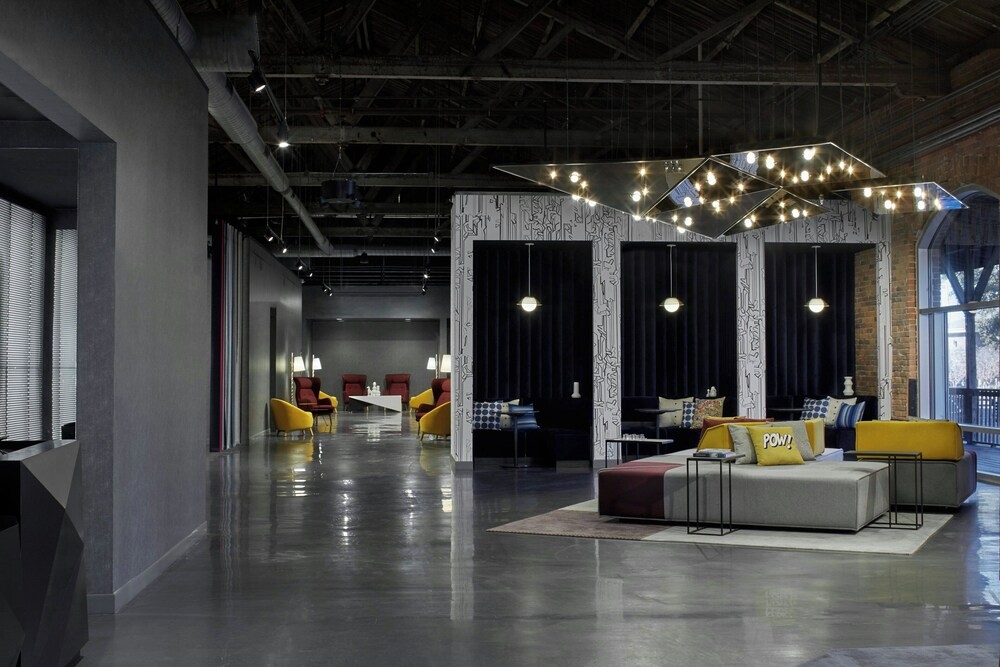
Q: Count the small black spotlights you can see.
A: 12